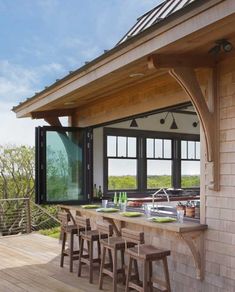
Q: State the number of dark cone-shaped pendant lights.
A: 2